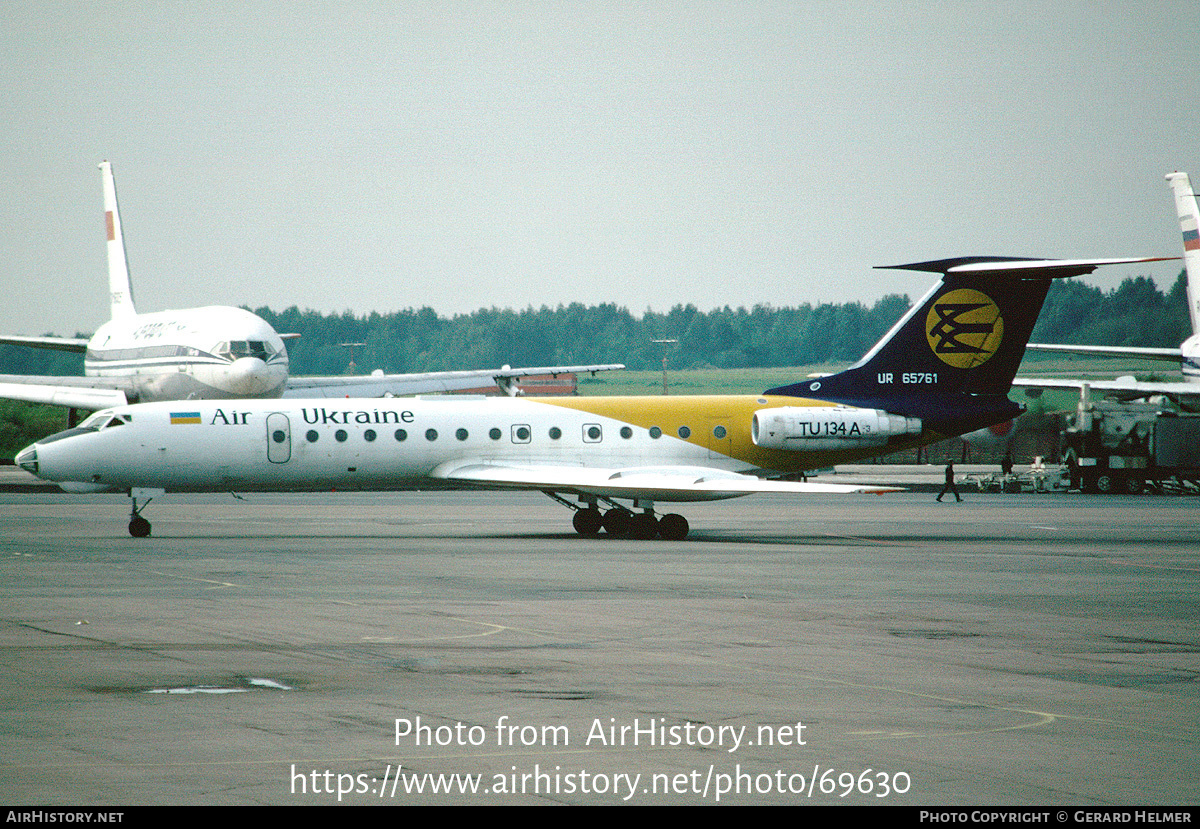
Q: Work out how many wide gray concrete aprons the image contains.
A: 1